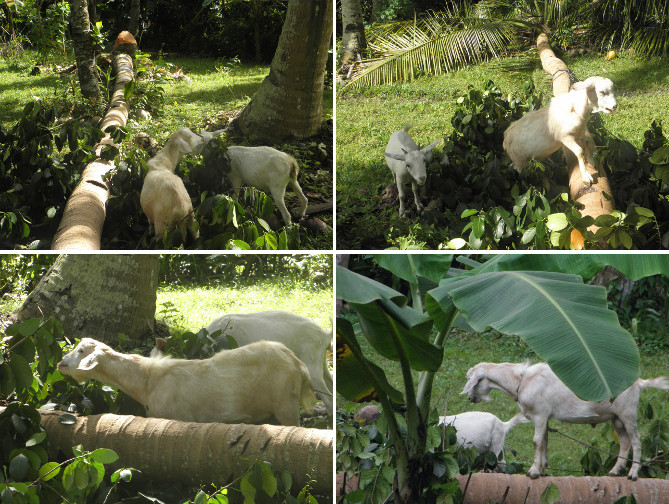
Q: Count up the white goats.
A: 8